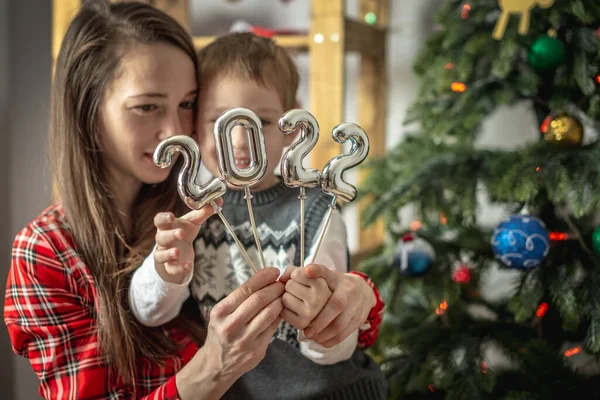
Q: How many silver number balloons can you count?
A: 4